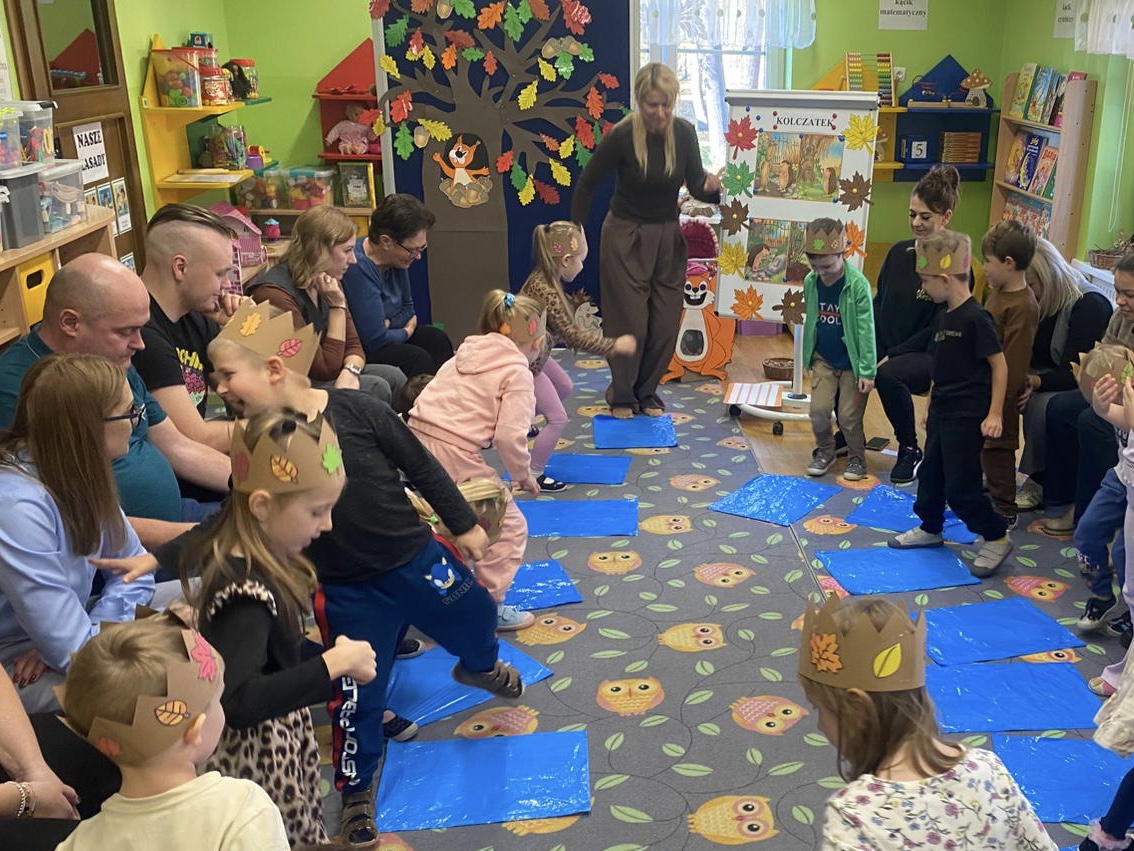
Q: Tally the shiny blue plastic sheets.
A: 12